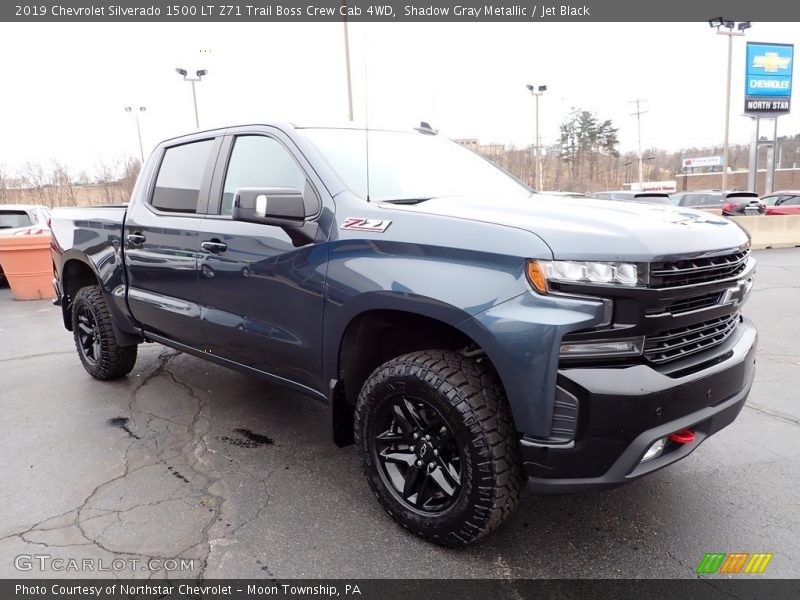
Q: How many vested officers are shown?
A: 0